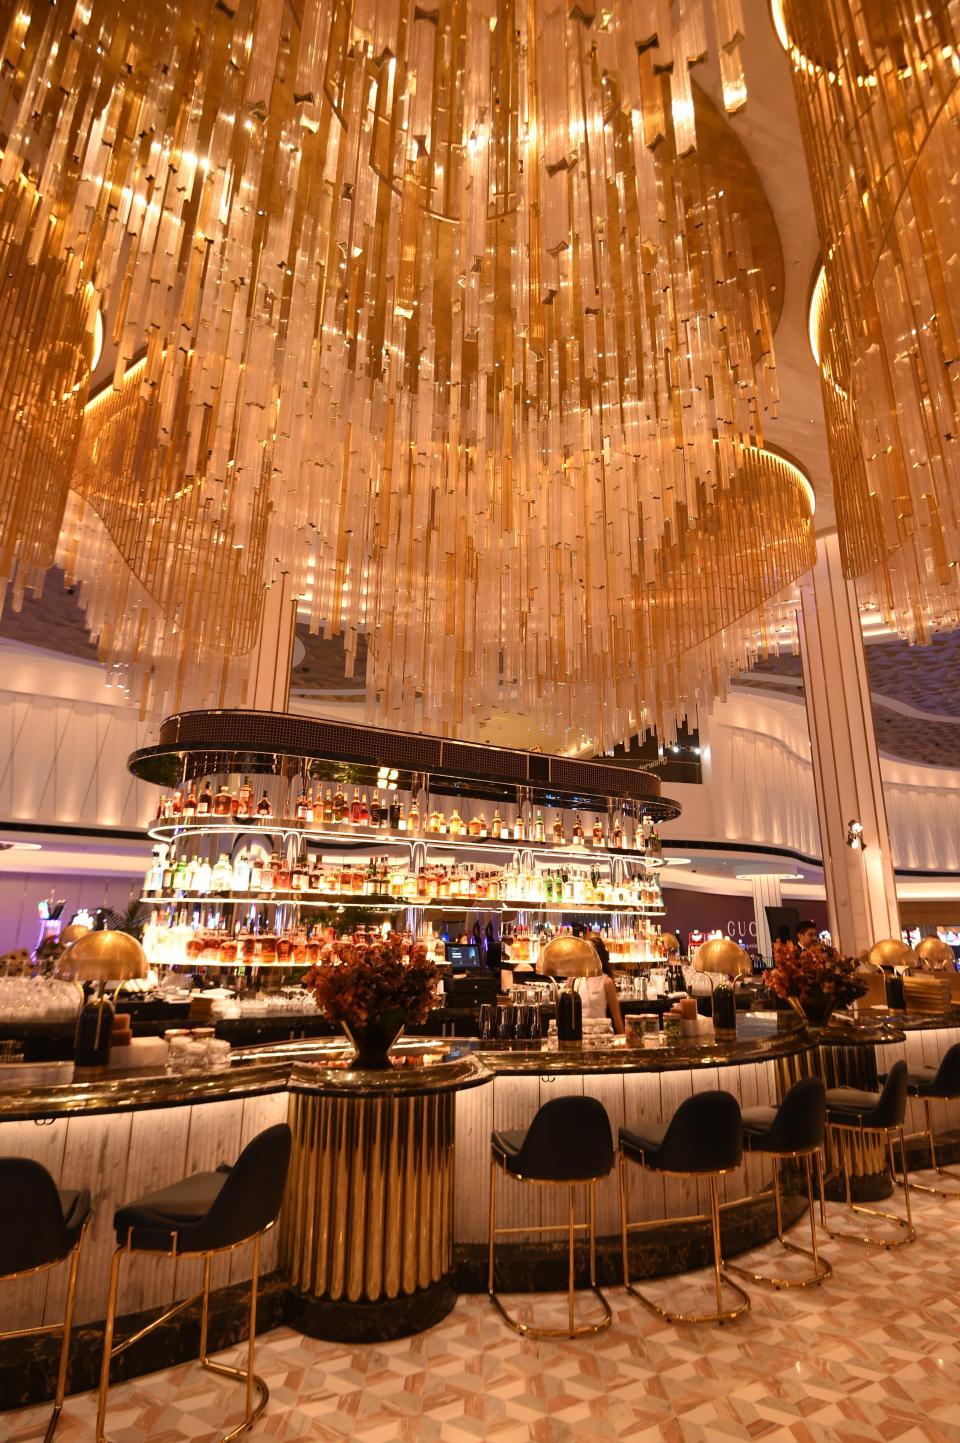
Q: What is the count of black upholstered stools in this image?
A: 7